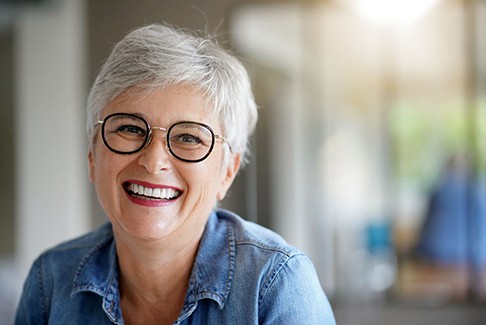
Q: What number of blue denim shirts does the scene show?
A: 1